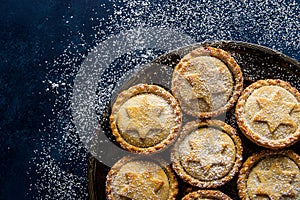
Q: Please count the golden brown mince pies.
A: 7